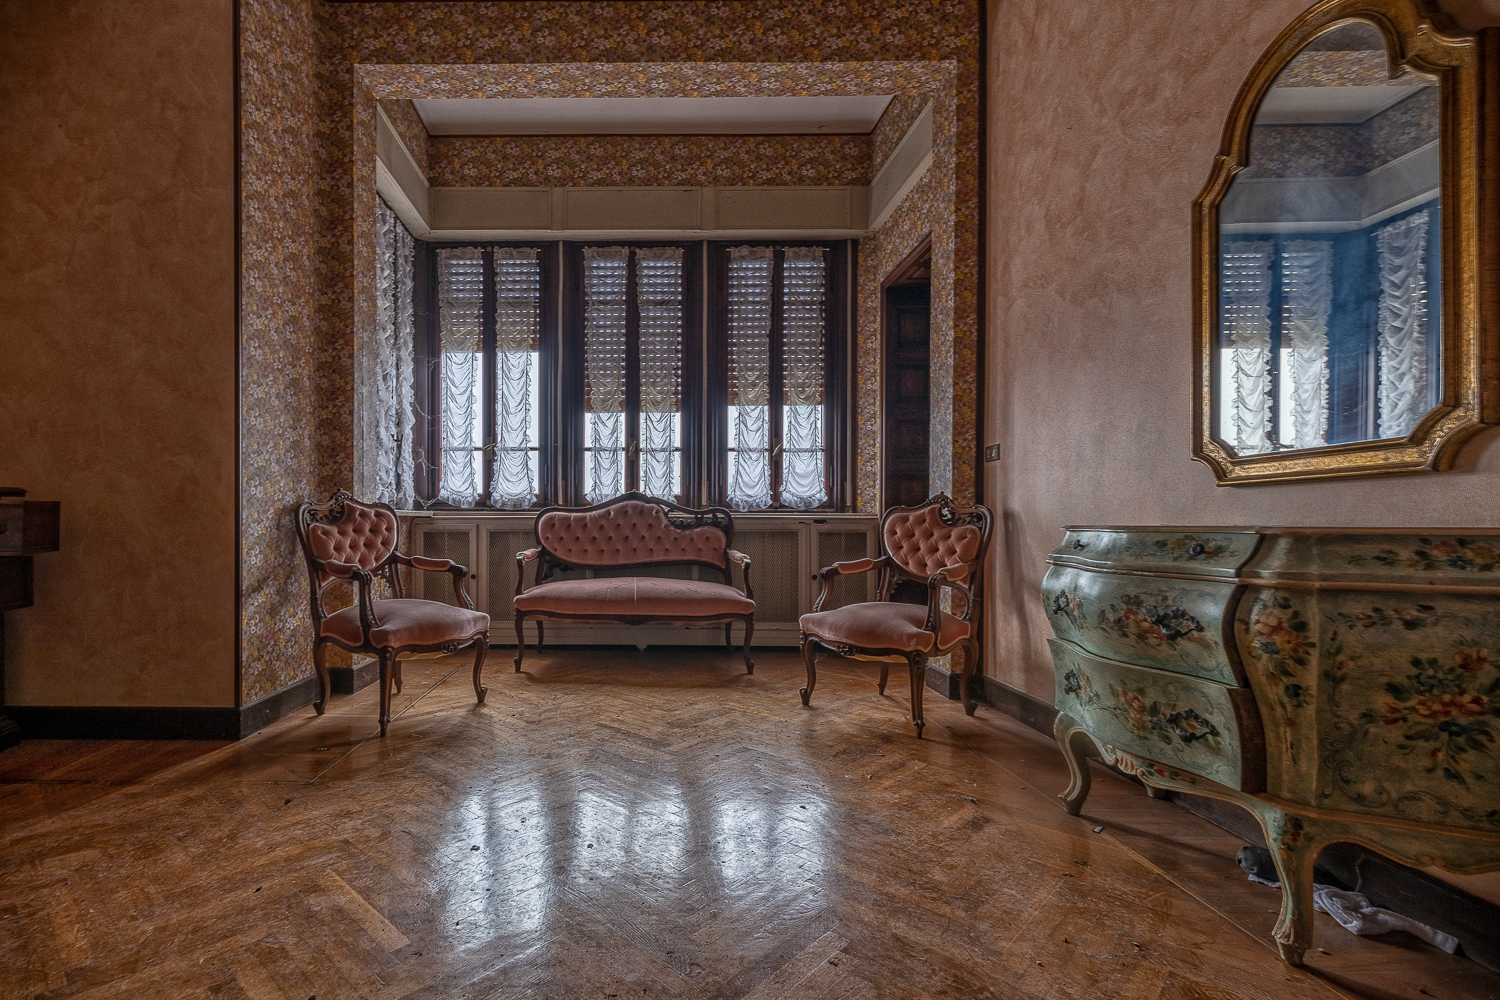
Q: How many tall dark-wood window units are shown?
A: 3